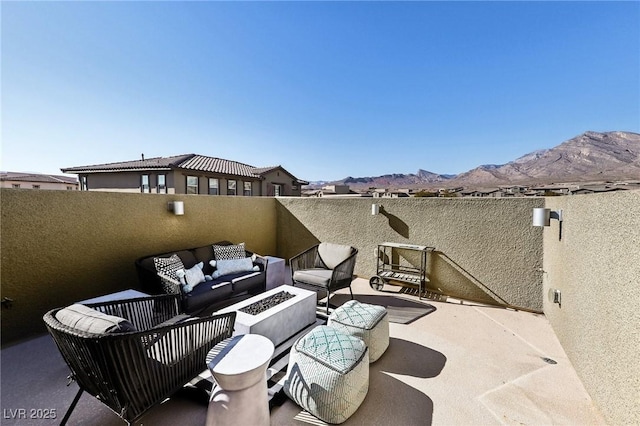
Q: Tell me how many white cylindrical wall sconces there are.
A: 3